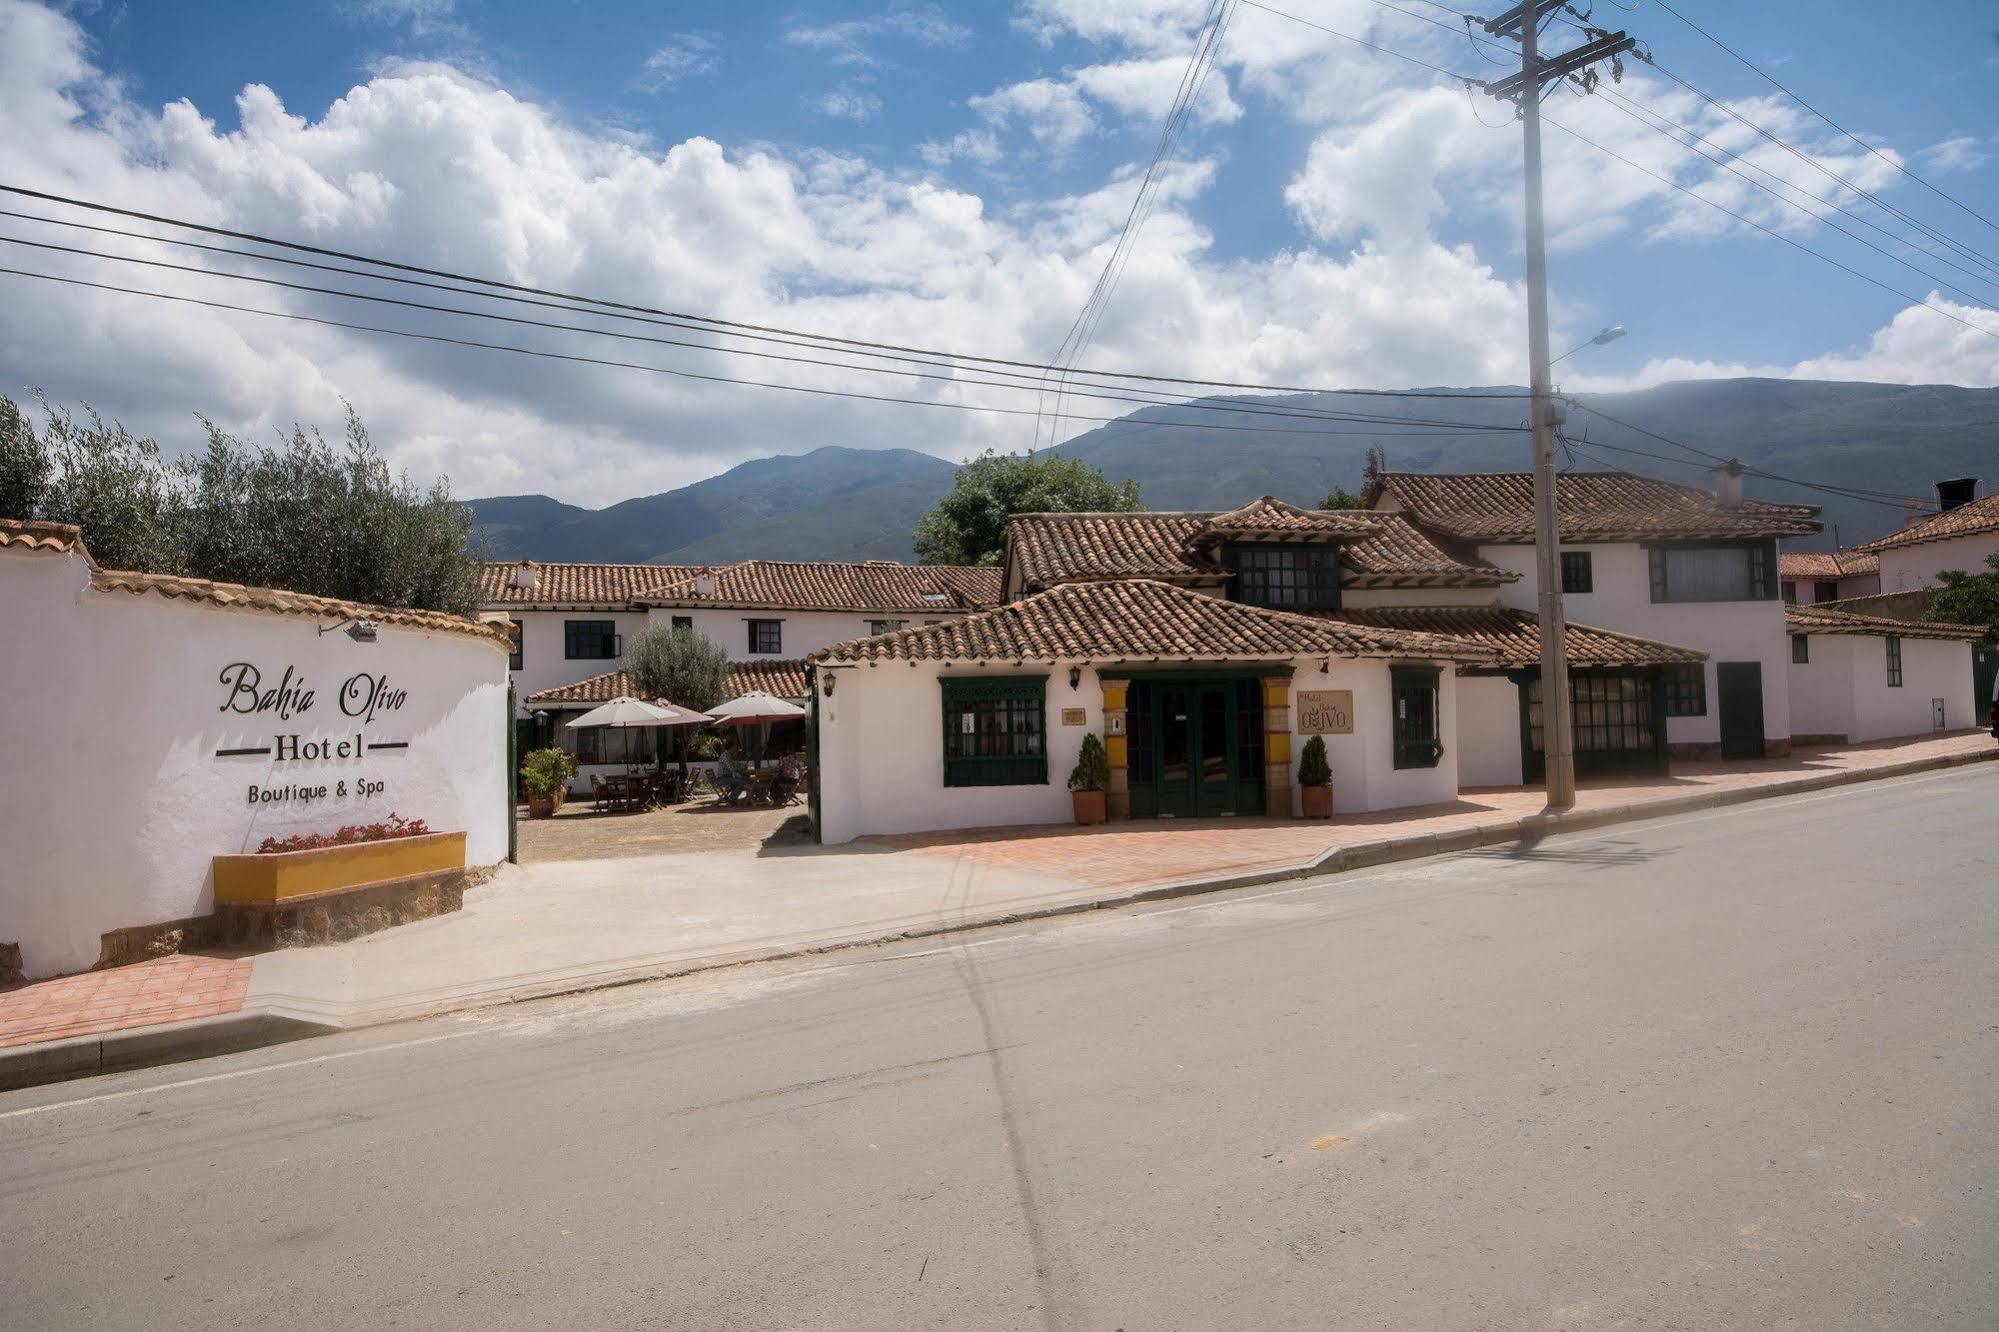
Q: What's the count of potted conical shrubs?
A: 2